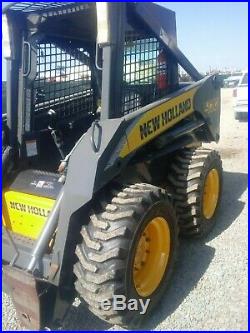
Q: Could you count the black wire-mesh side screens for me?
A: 2